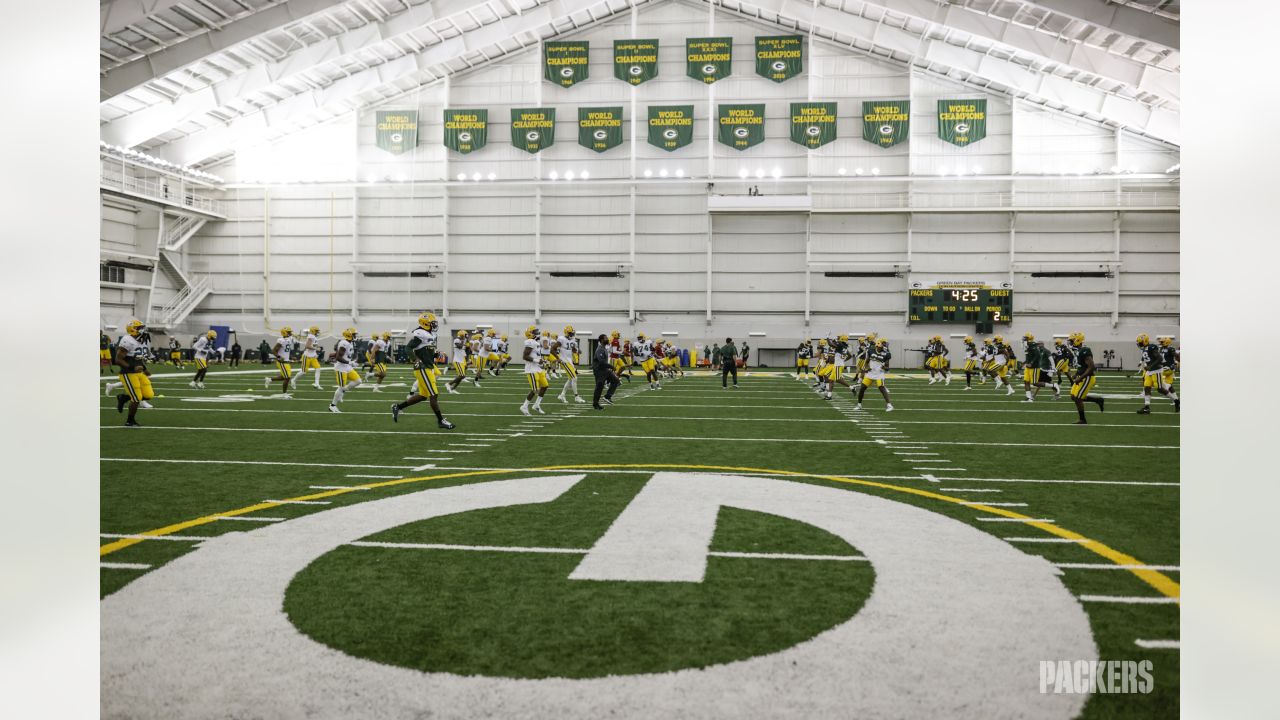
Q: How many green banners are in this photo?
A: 13